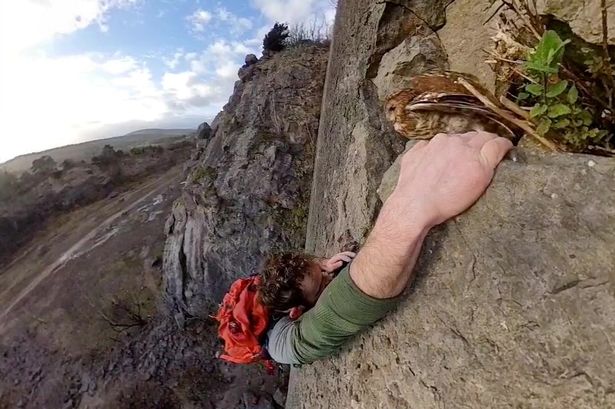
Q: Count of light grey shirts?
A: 1